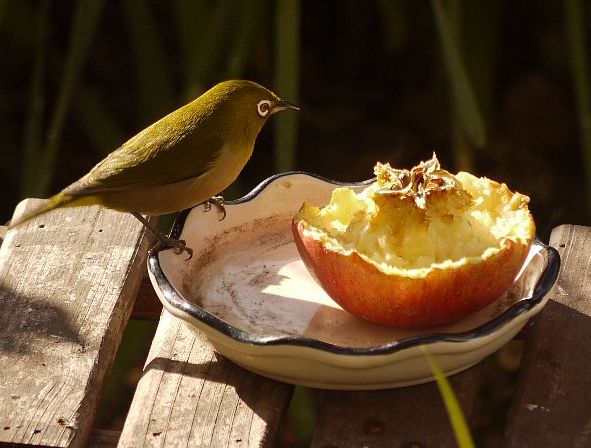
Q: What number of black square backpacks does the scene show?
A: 0